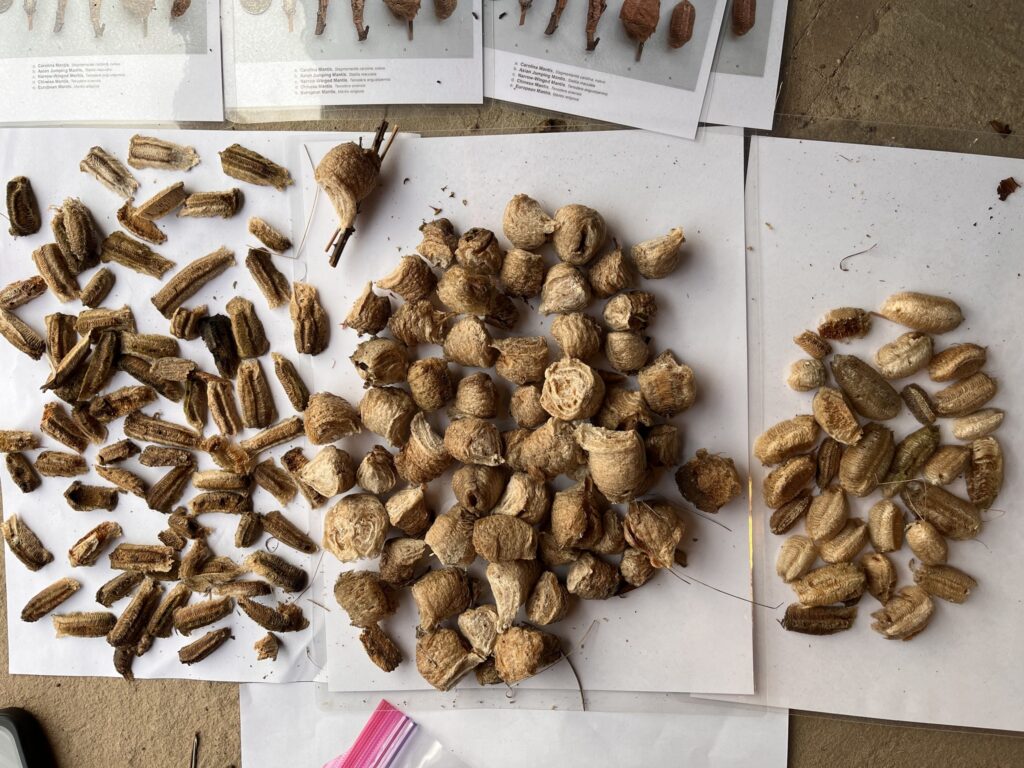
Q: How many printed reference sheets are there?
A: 4